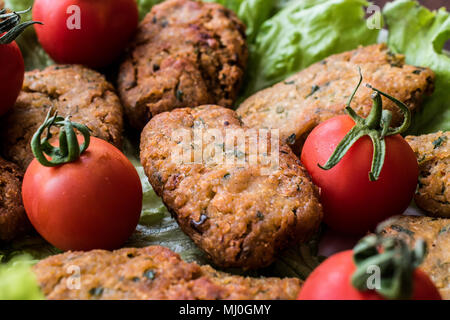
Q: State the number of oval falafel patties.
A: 8